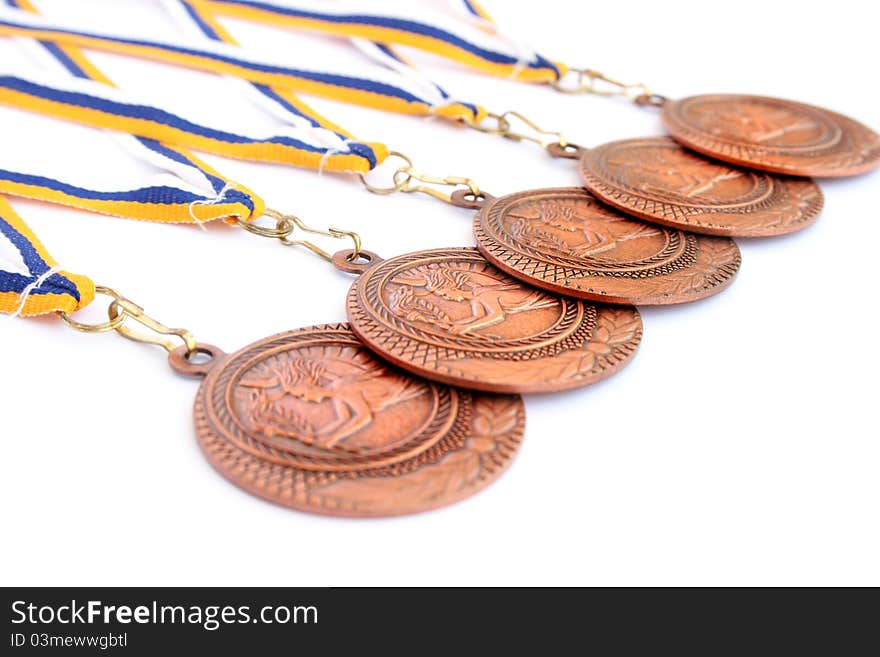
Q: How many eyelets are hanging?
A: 5